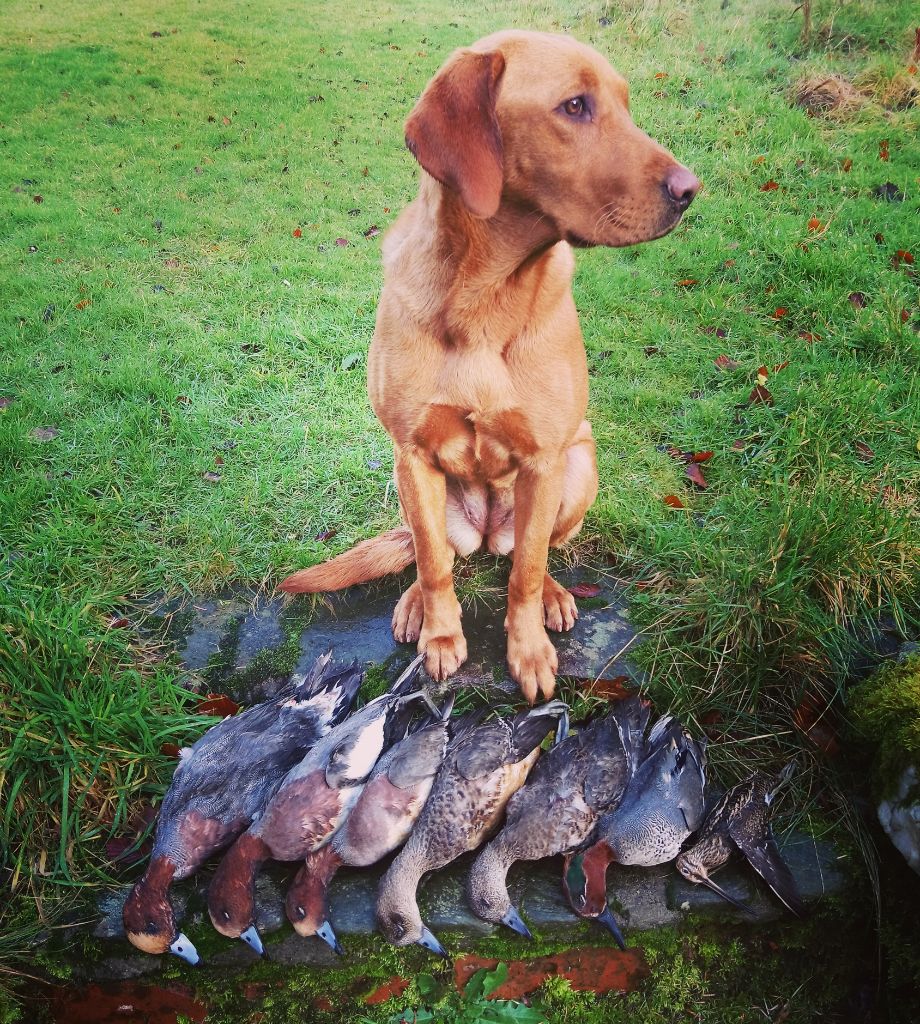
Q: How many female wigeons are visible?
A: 2